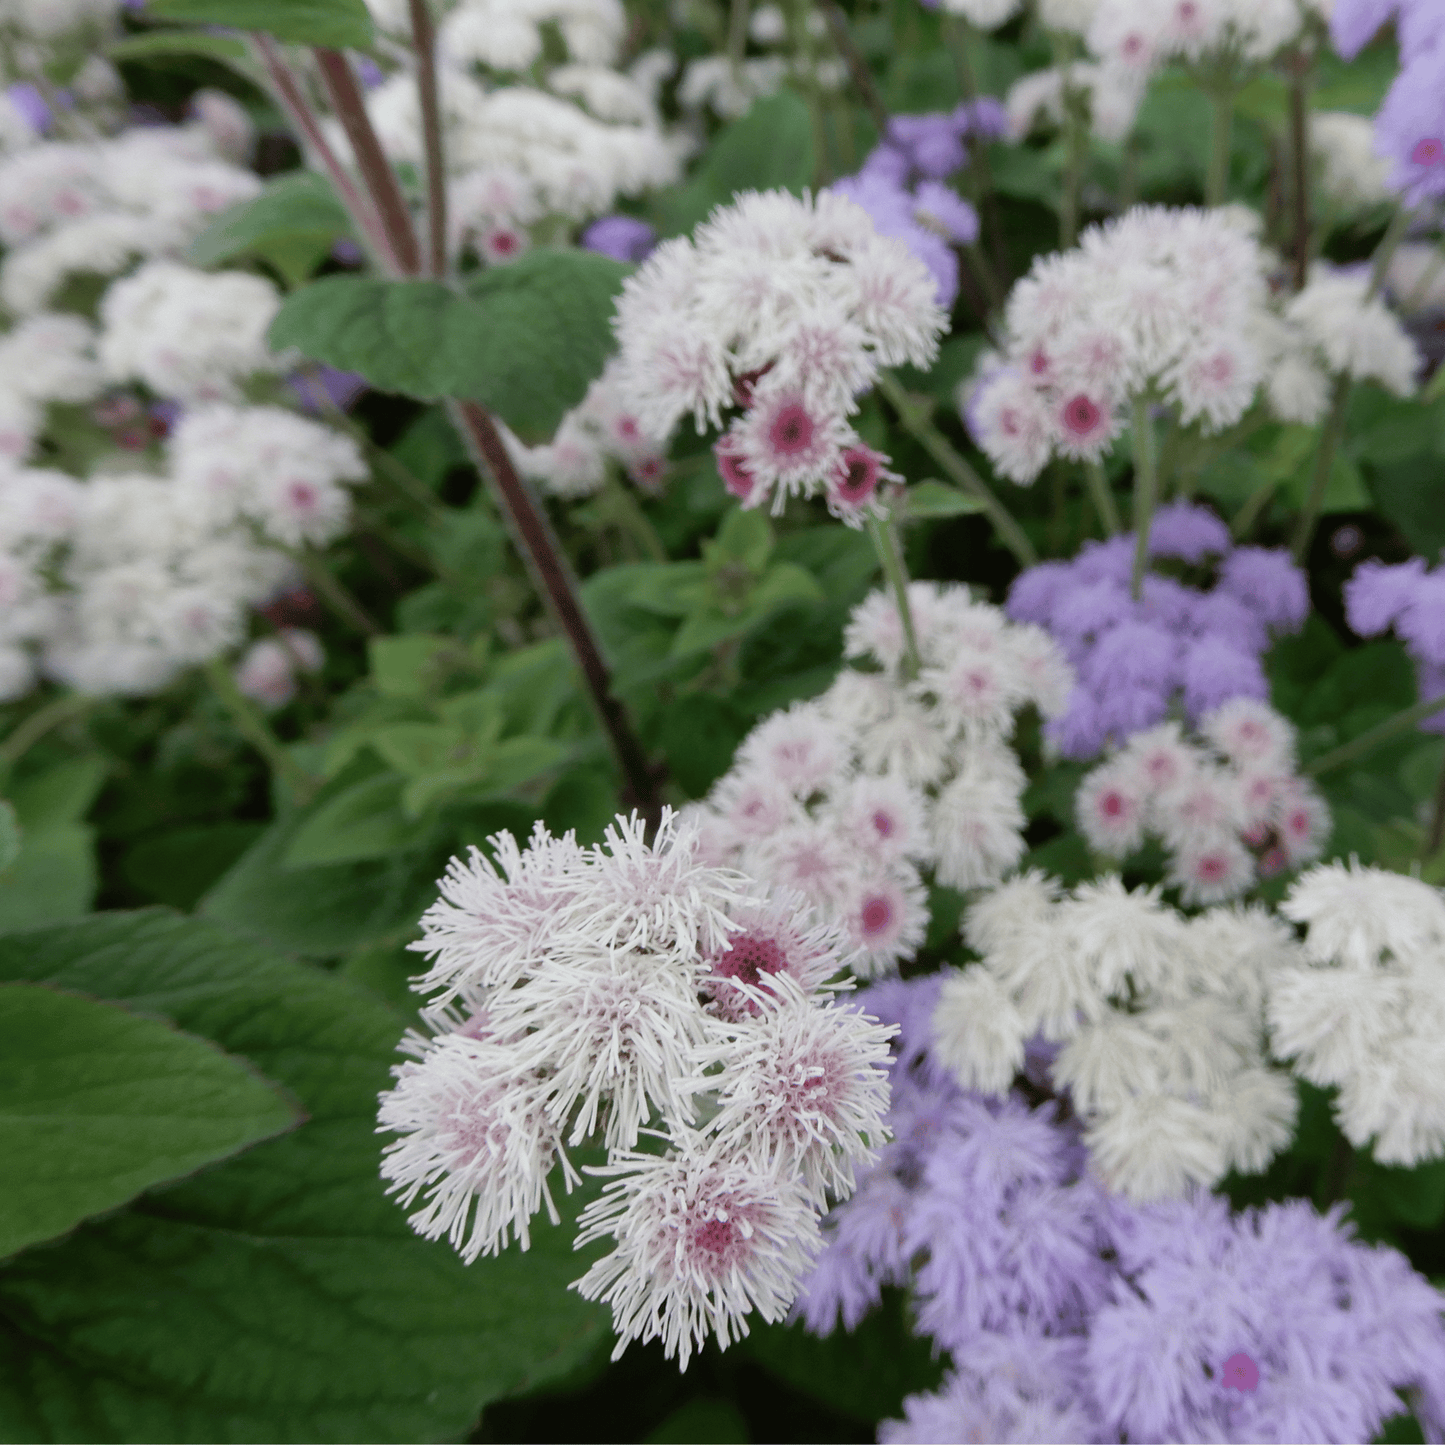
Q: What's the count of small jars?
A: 0